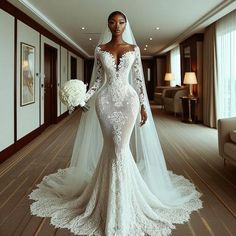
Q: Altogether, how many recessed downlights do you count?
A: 6